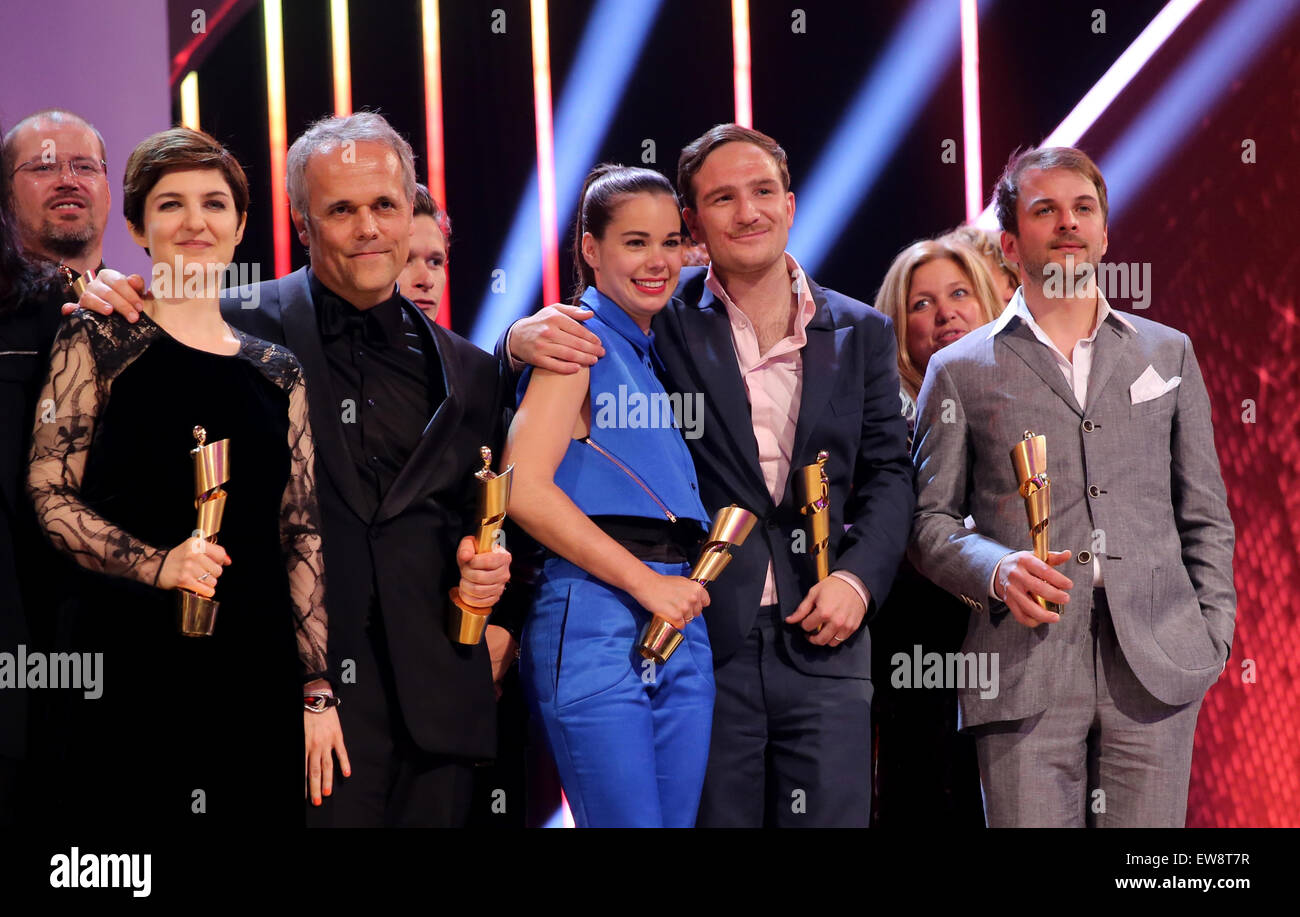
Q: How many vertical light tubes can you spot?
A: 7